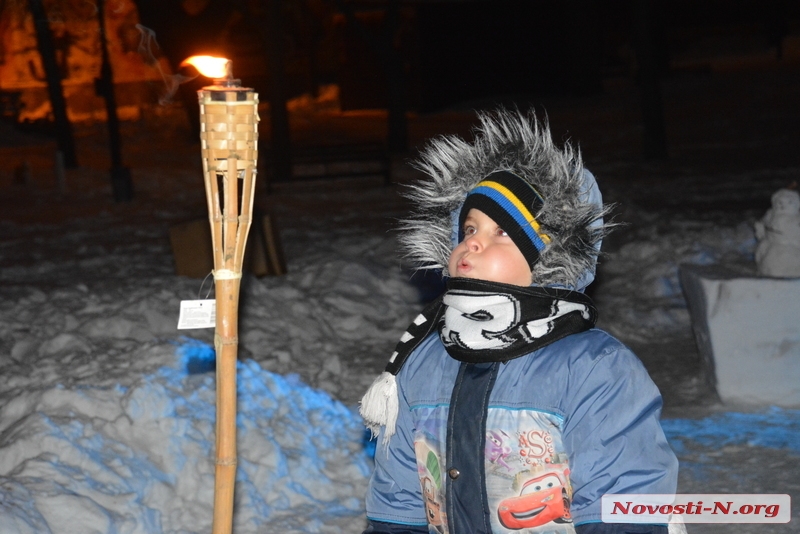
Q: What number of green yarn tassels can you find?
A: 0